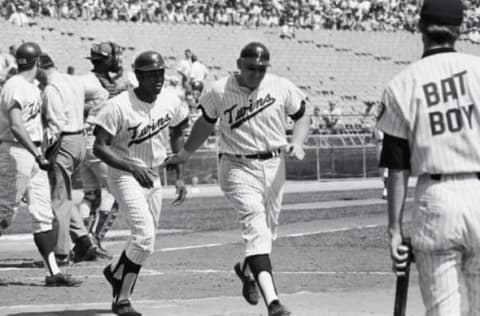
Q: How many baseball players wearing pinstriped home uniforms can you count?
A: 3